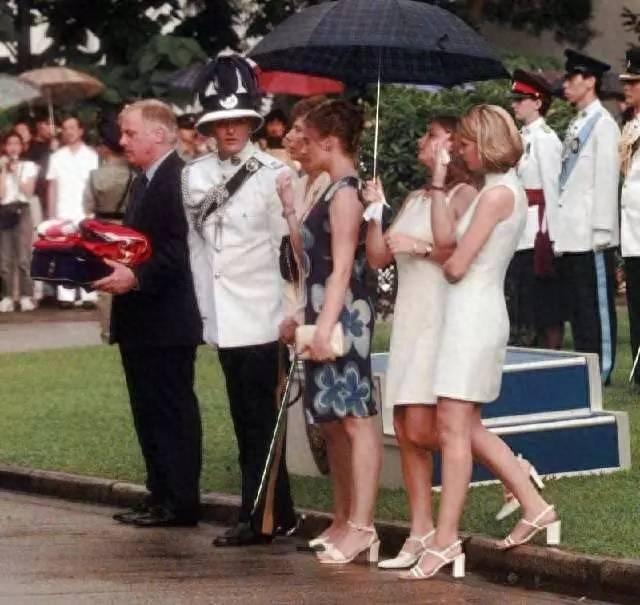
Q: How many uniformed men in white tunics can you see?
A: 4